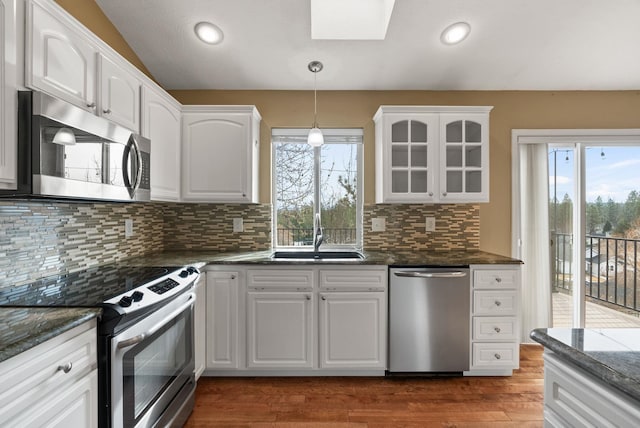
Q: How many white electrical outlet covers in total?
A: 4